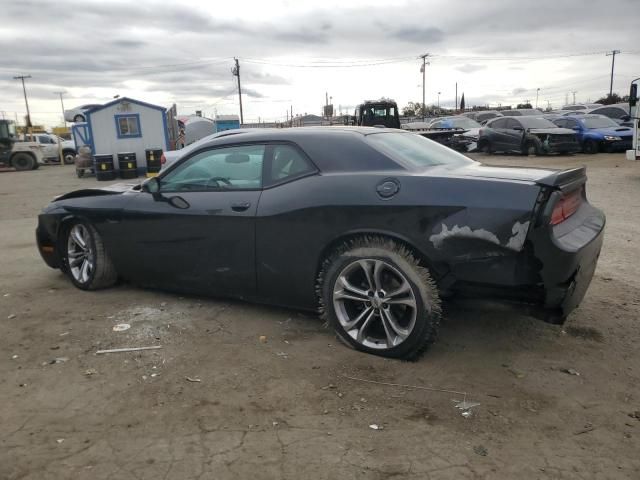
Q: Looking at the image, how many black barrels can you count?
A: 3